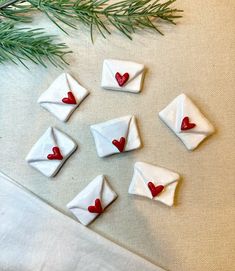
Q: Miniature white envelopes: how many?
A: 7